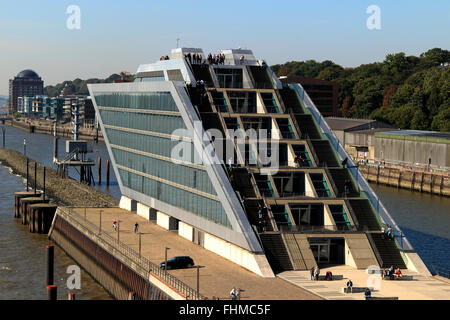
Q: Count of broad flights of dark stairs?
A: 14